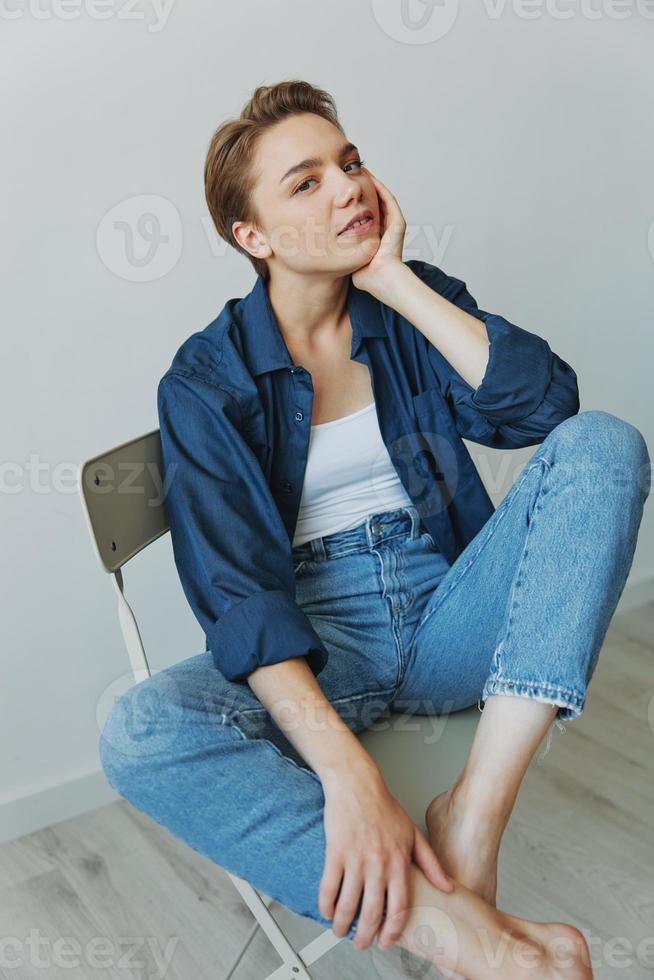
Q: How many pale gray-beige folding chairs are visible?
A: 1